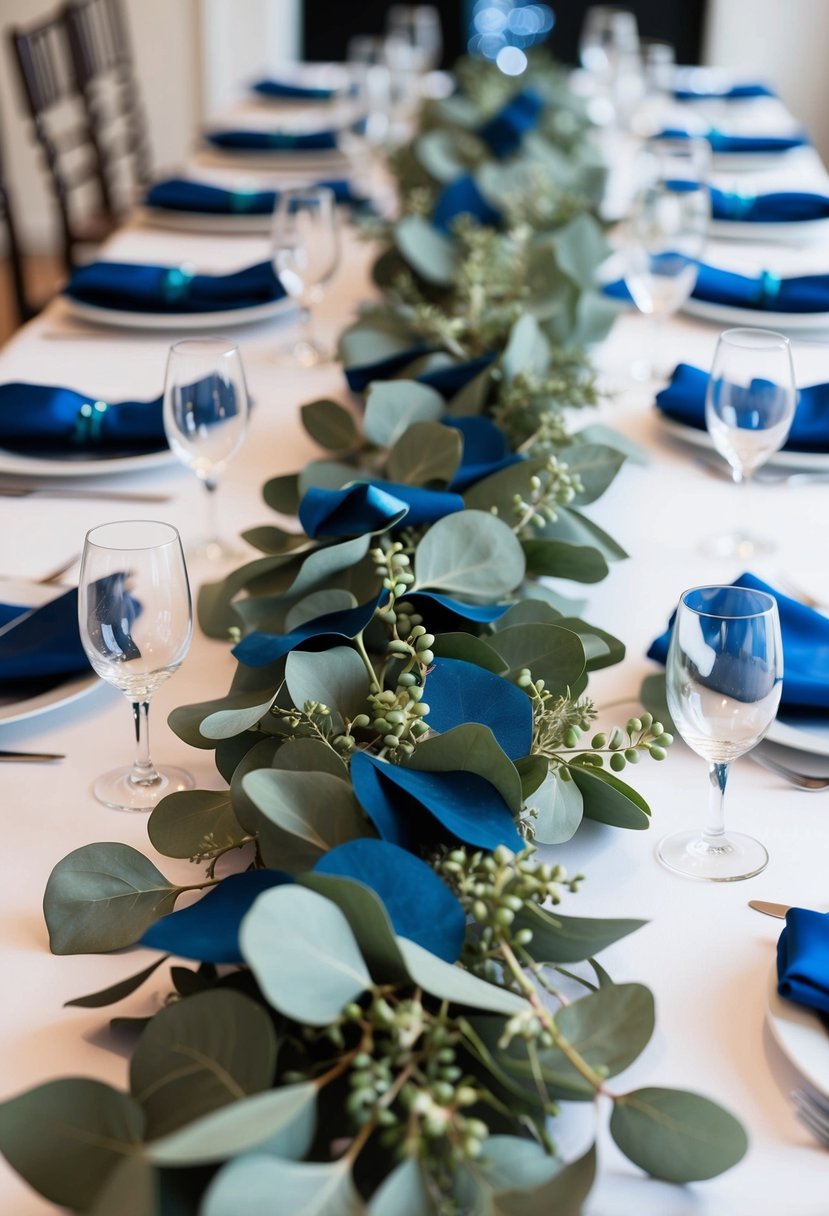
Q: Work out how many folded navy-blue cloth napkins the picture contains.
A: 13